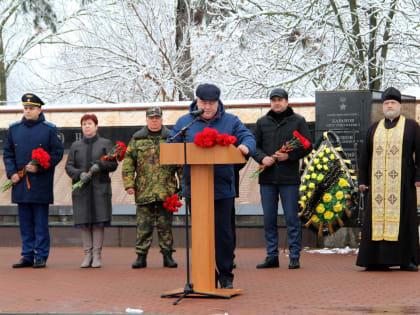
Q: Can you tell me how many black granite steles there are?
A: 1